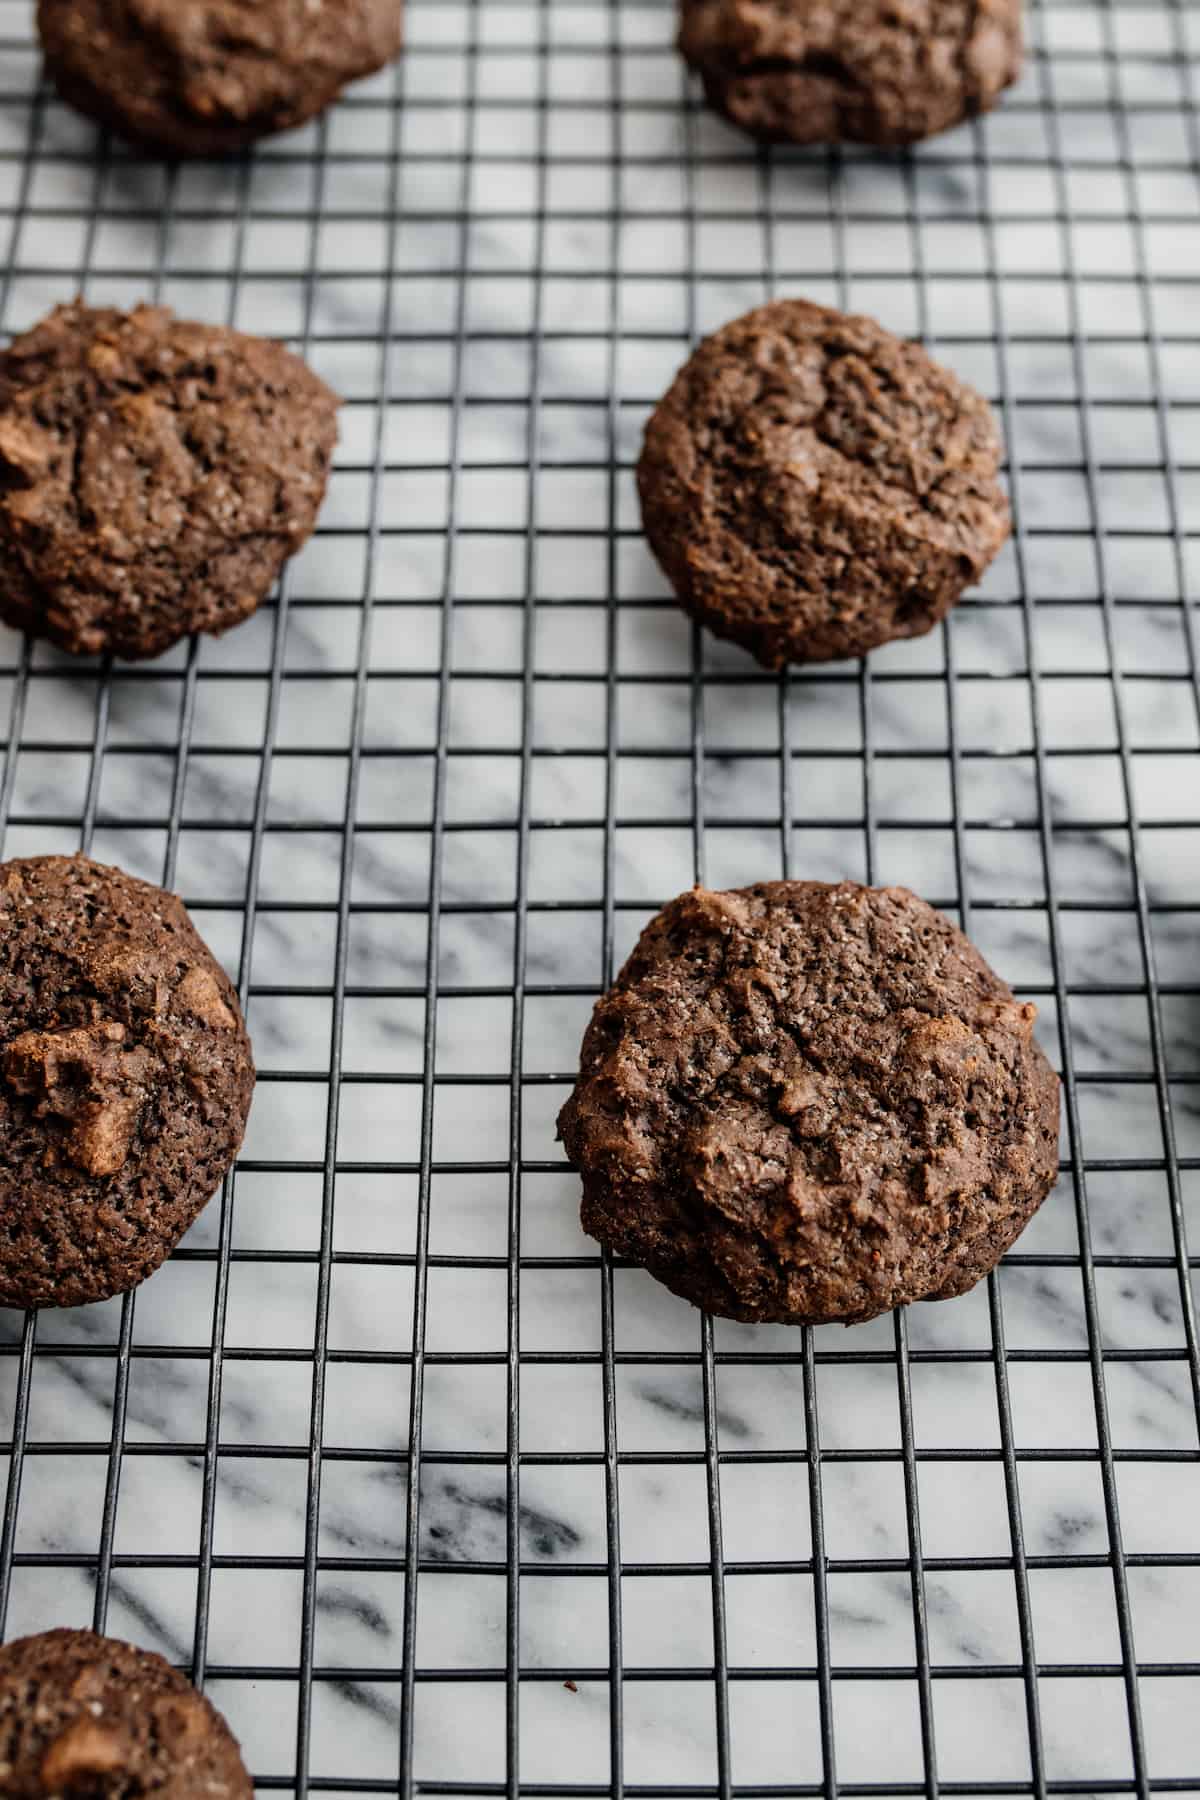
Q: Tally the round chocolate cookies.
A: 7